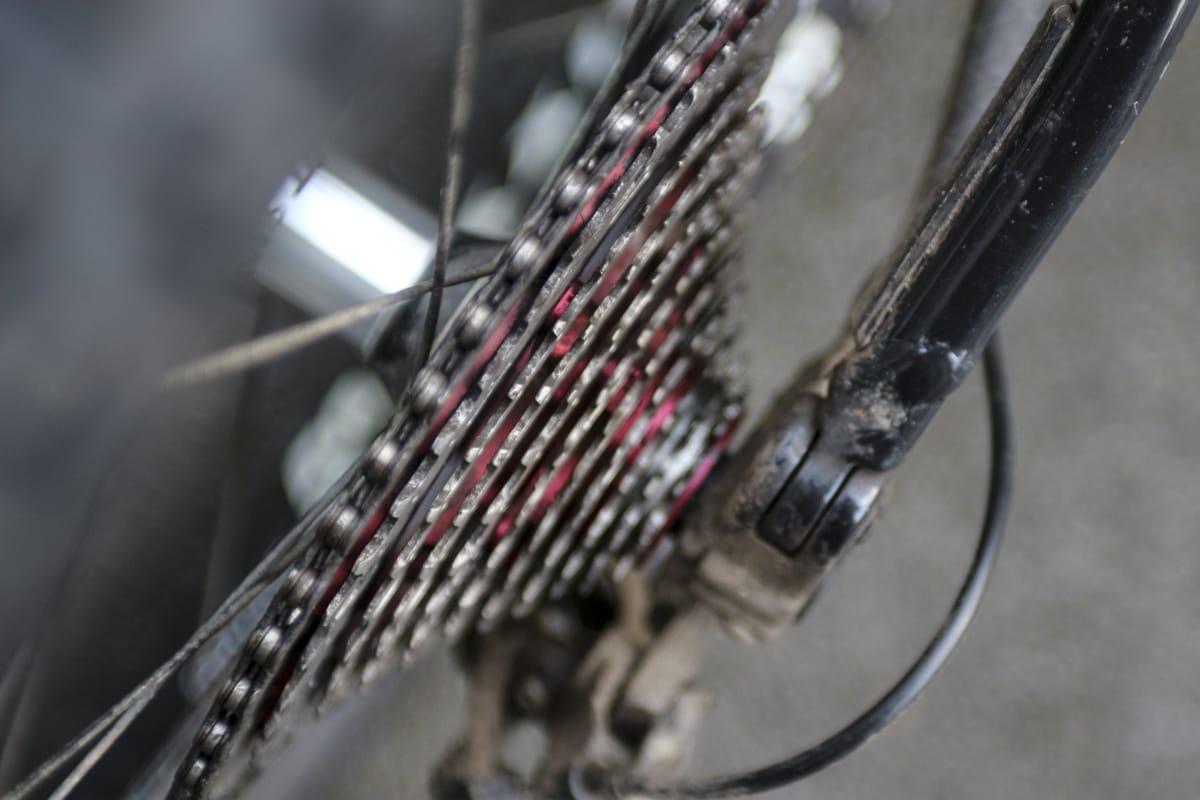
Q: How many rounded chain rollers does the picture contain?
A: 14